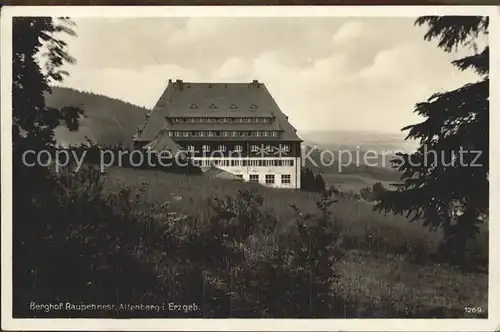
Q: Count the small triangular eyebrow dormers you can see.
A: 4